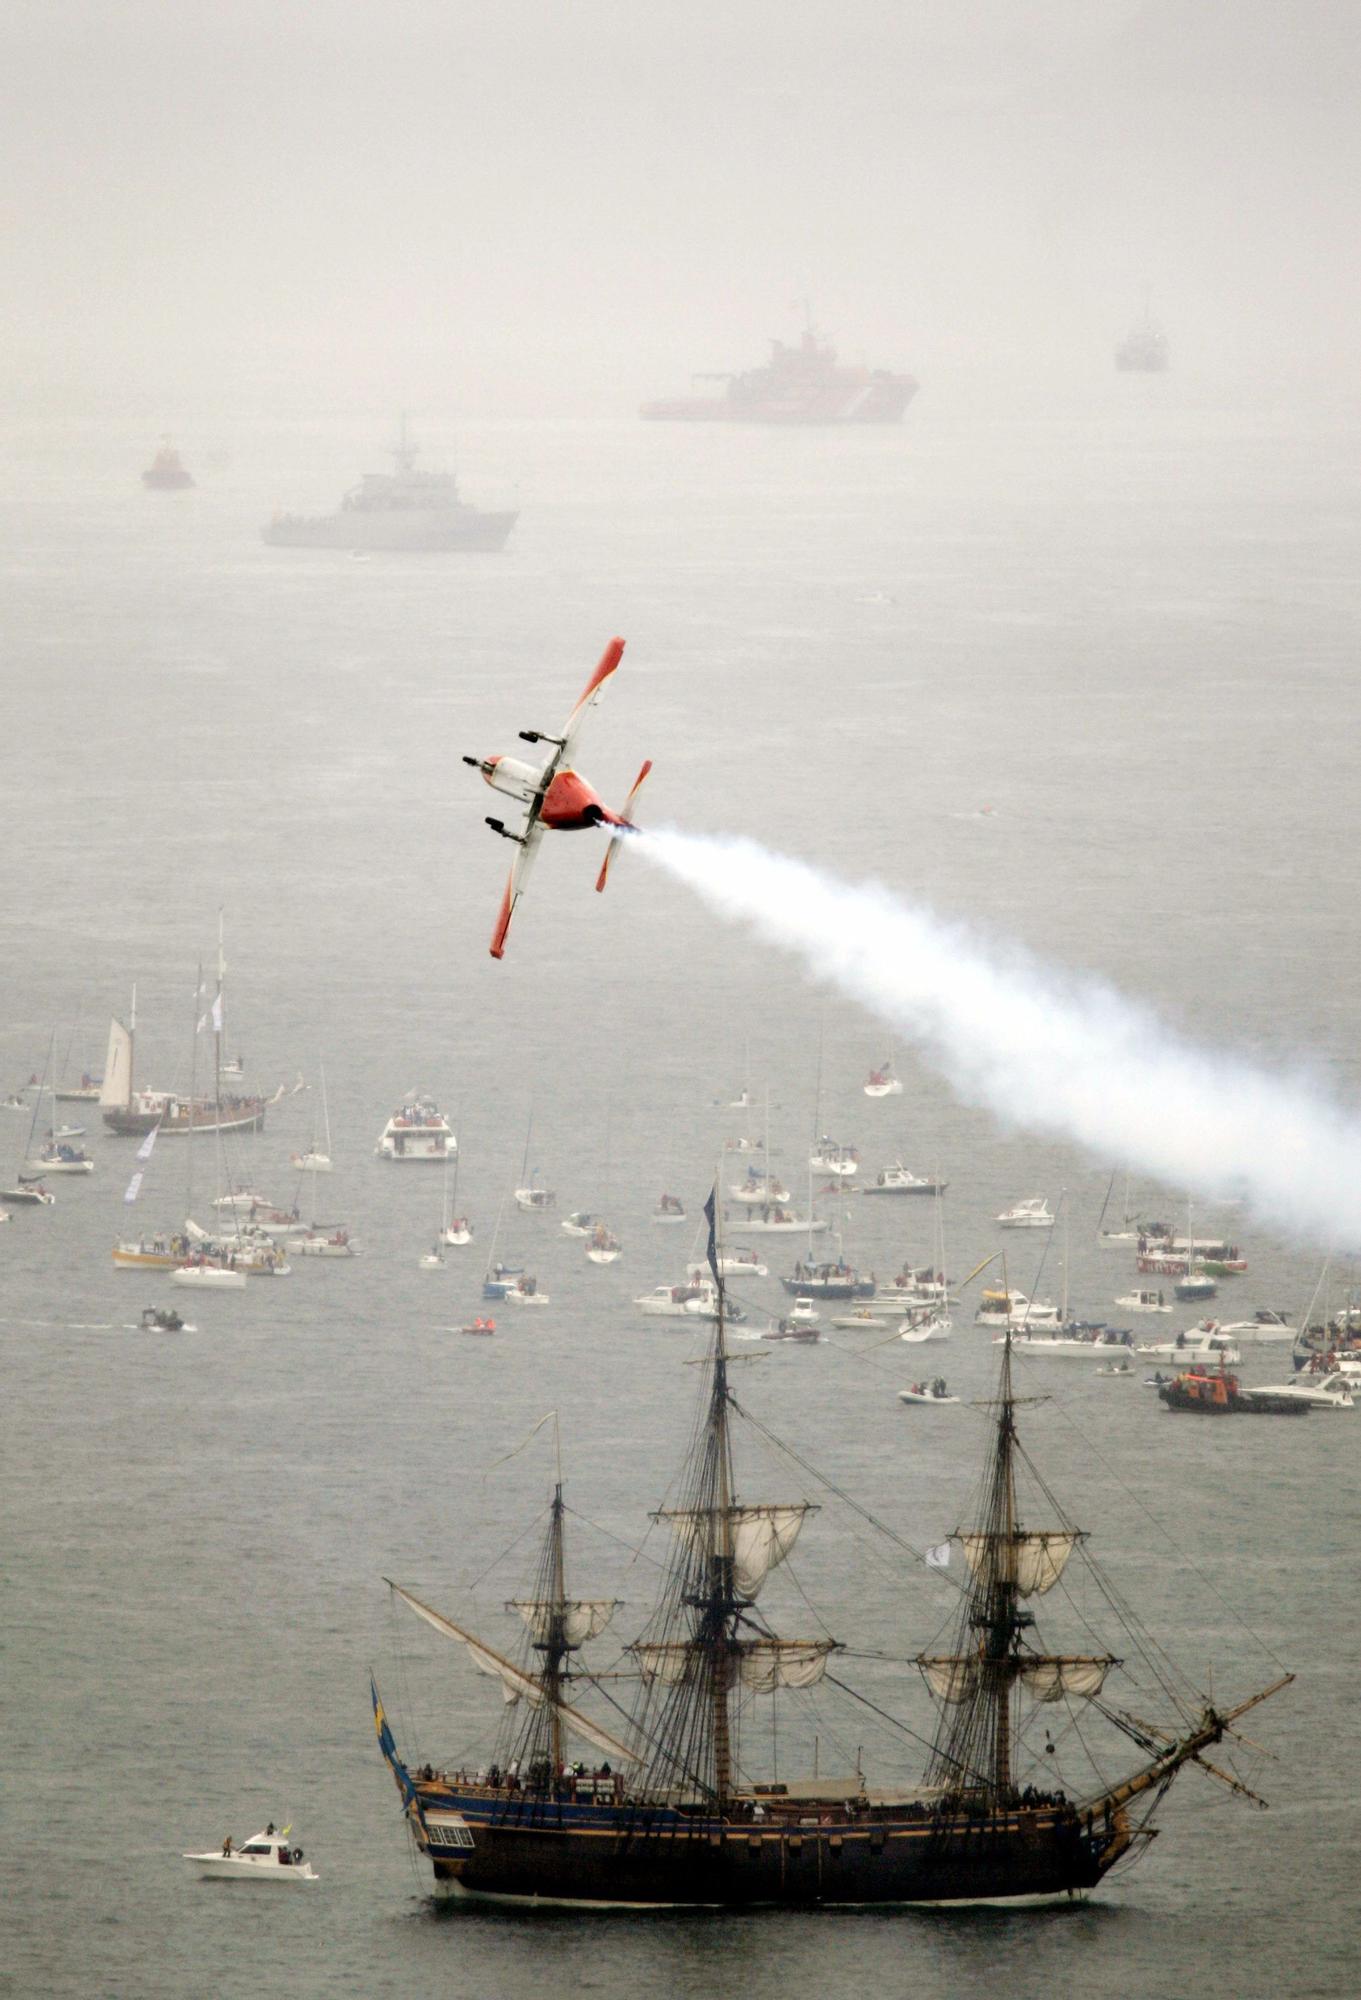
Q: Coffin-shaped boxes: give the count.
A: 0